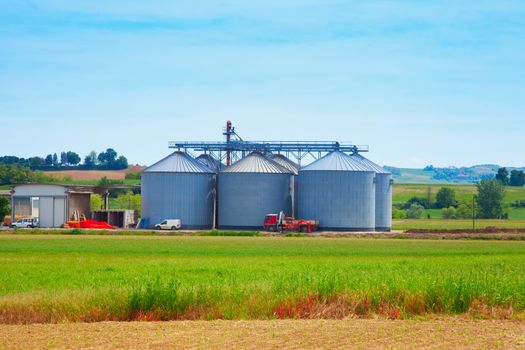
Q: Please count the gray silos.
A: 6